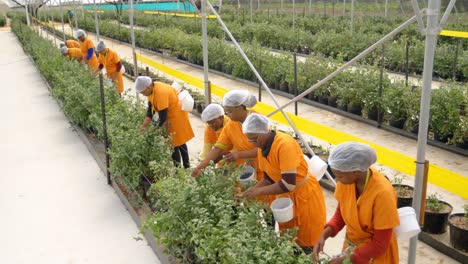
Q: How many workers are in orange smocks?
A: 9